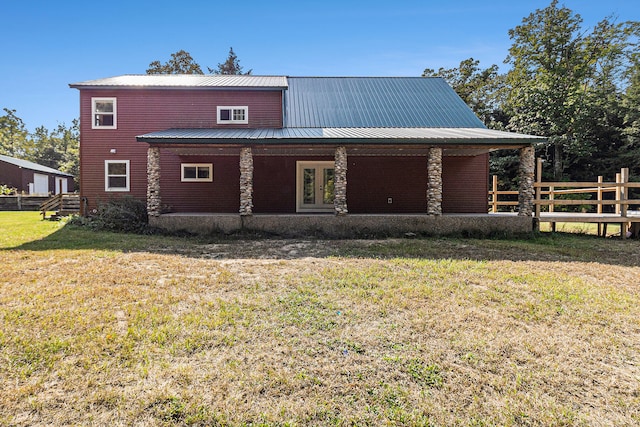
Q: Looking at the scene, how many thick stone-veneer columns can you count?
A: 5